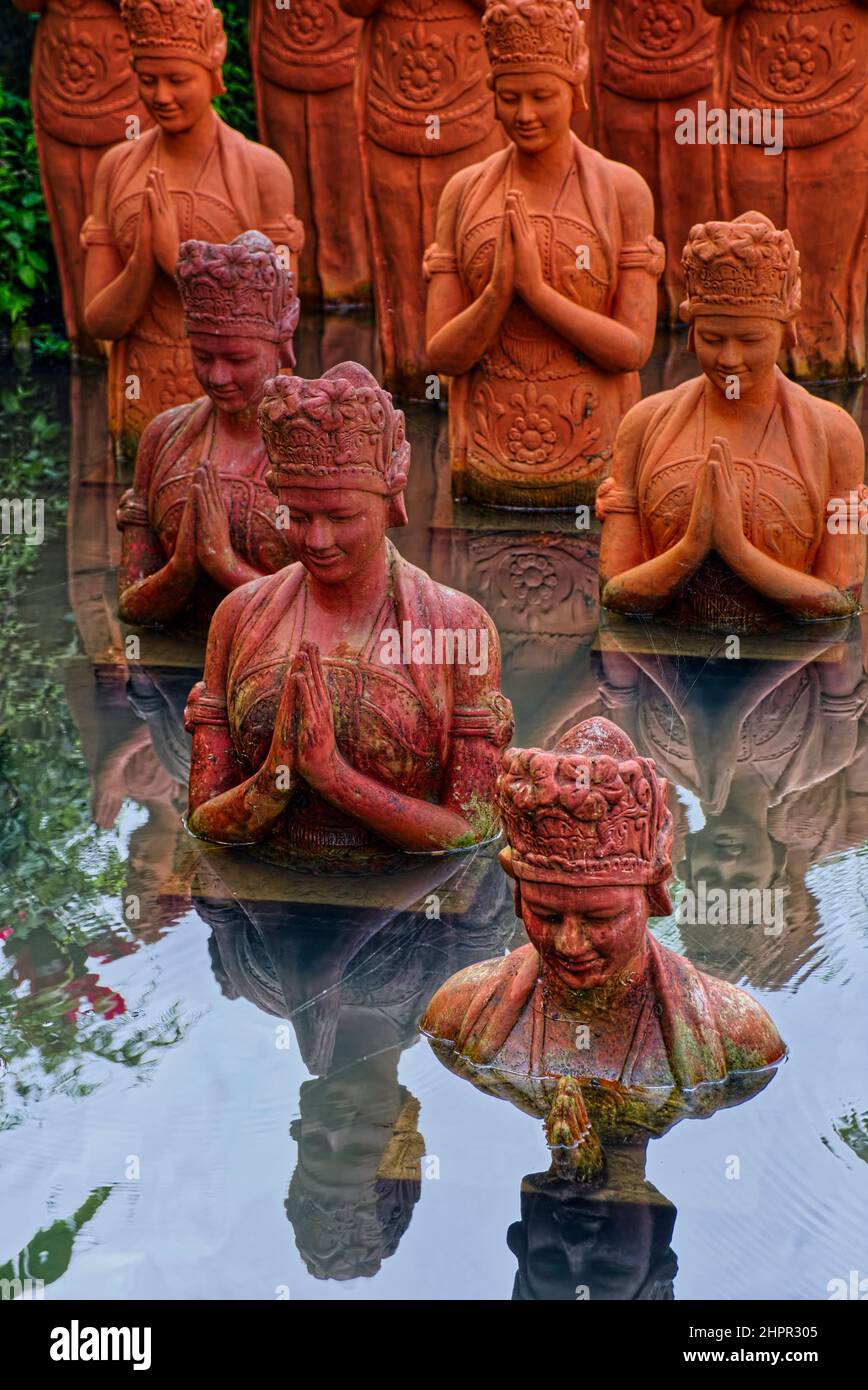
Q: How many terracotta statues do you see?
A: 11